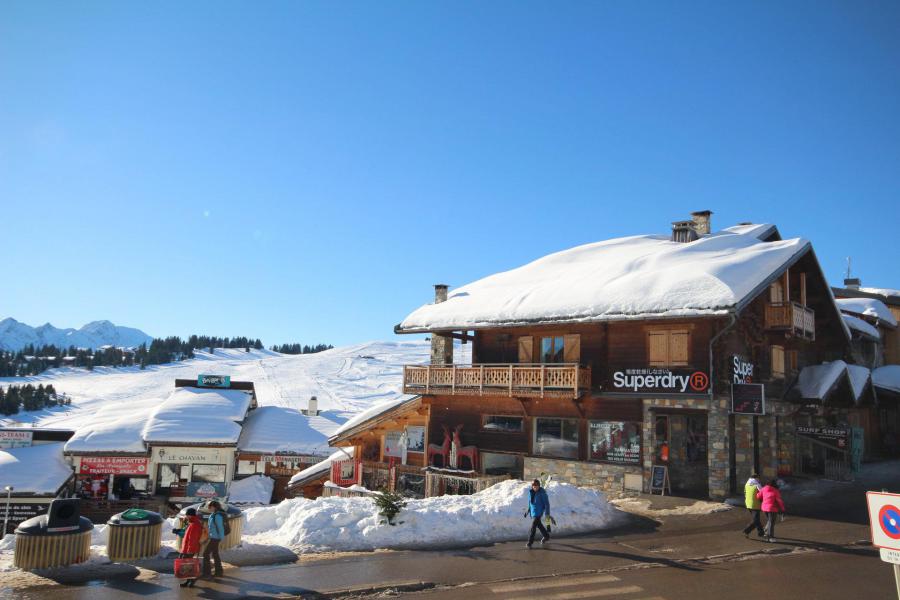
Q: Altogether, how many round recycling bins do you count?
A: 3